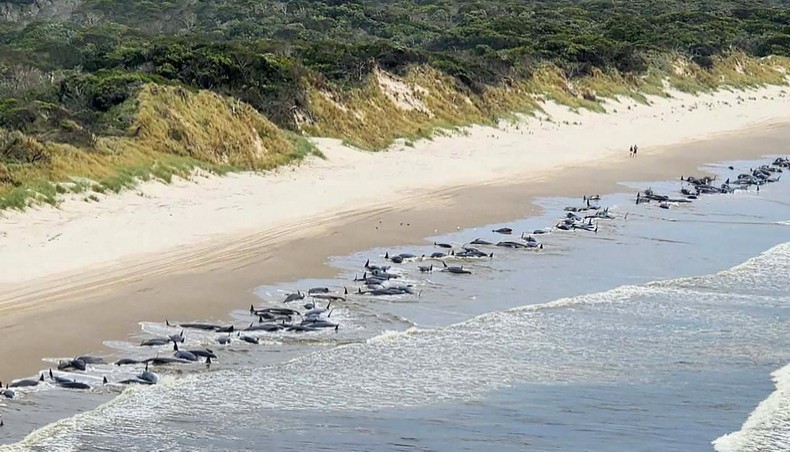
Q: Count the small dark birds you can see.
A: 4